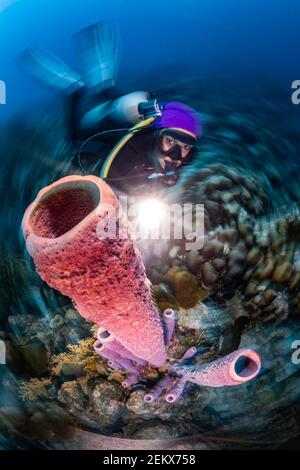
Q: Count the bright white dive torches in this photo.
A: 1